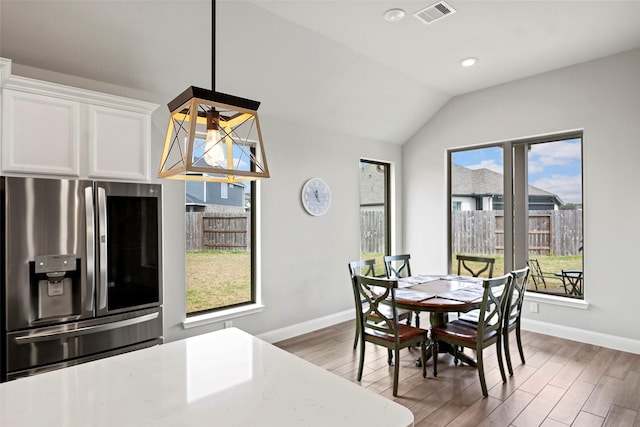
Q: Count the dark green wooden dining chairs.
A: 6